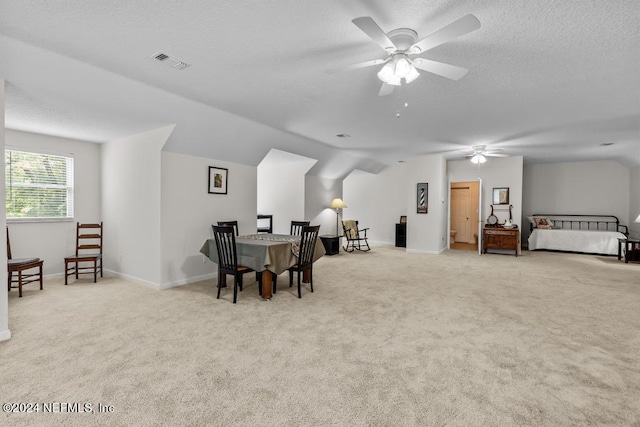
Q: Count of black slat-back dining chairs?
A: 4